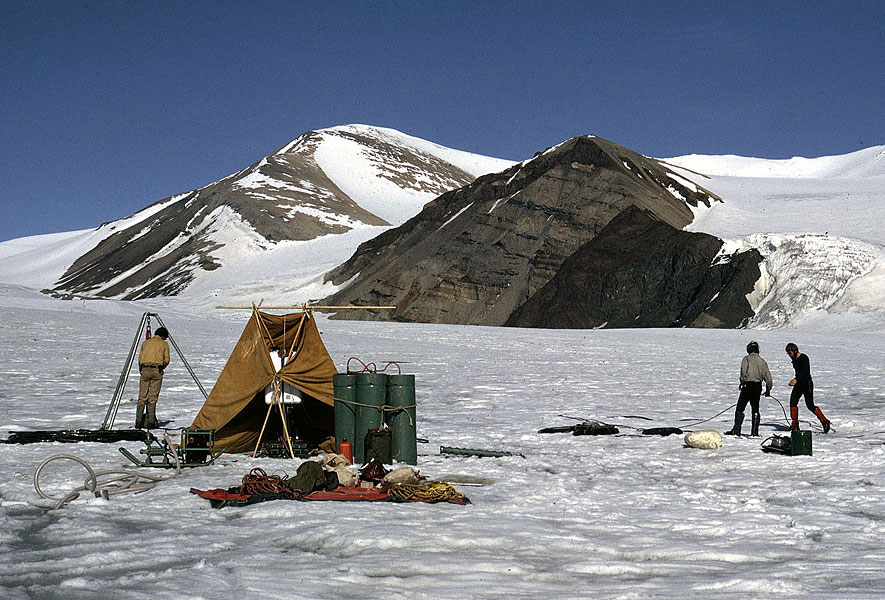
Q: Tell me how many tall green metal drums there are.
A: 3